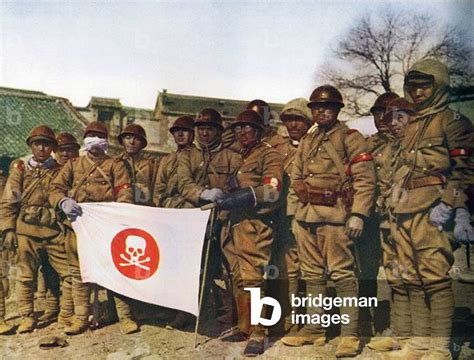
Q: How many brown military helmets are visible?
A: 11